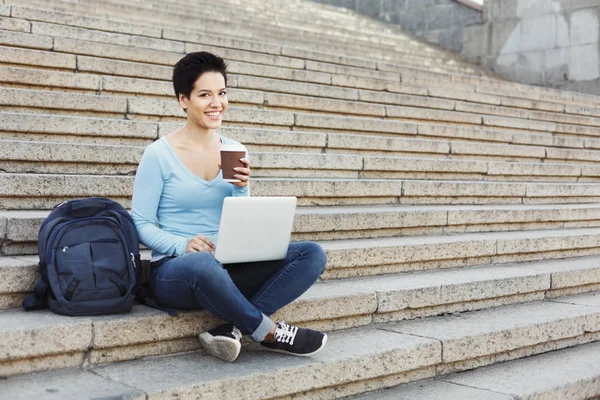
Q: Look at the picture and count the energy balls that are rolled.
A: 0